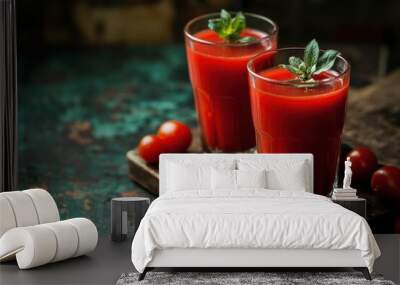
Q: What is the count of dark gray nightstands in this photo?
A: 2